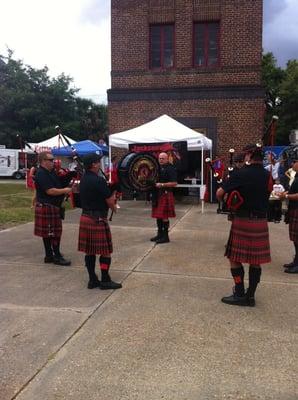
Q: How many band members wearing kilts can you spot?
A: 5